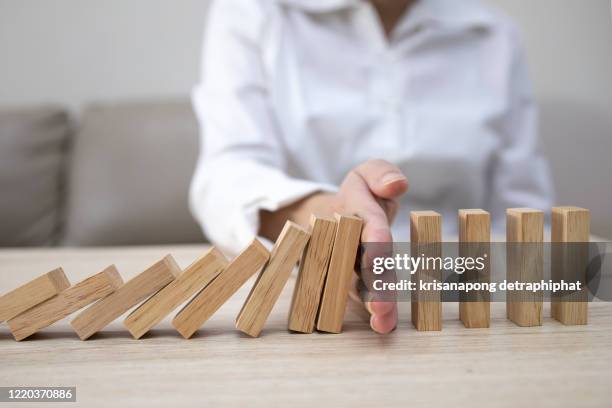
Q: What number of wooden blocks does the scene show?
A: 12